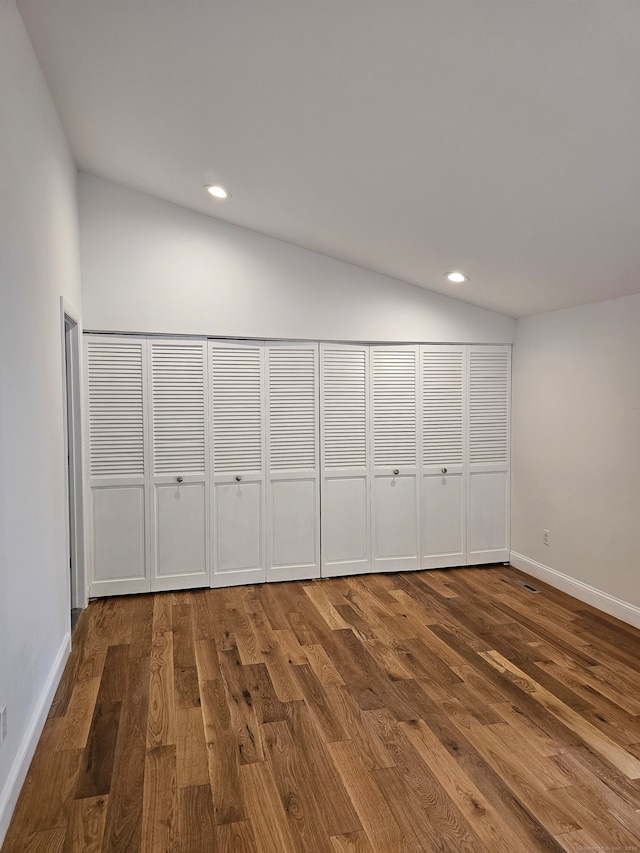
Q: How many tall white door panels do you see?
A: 8